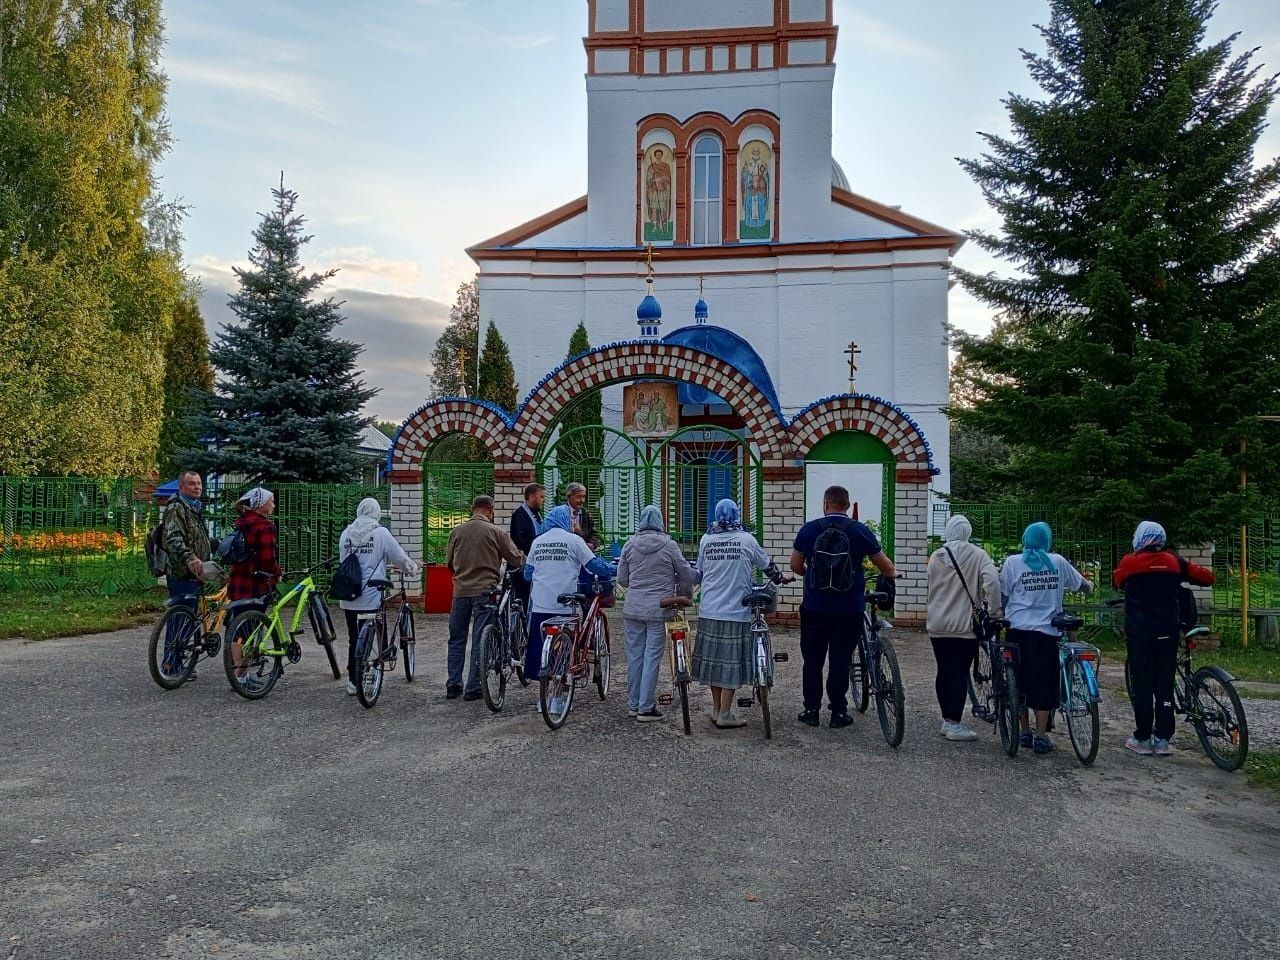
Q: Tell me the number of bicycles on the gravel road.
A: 11